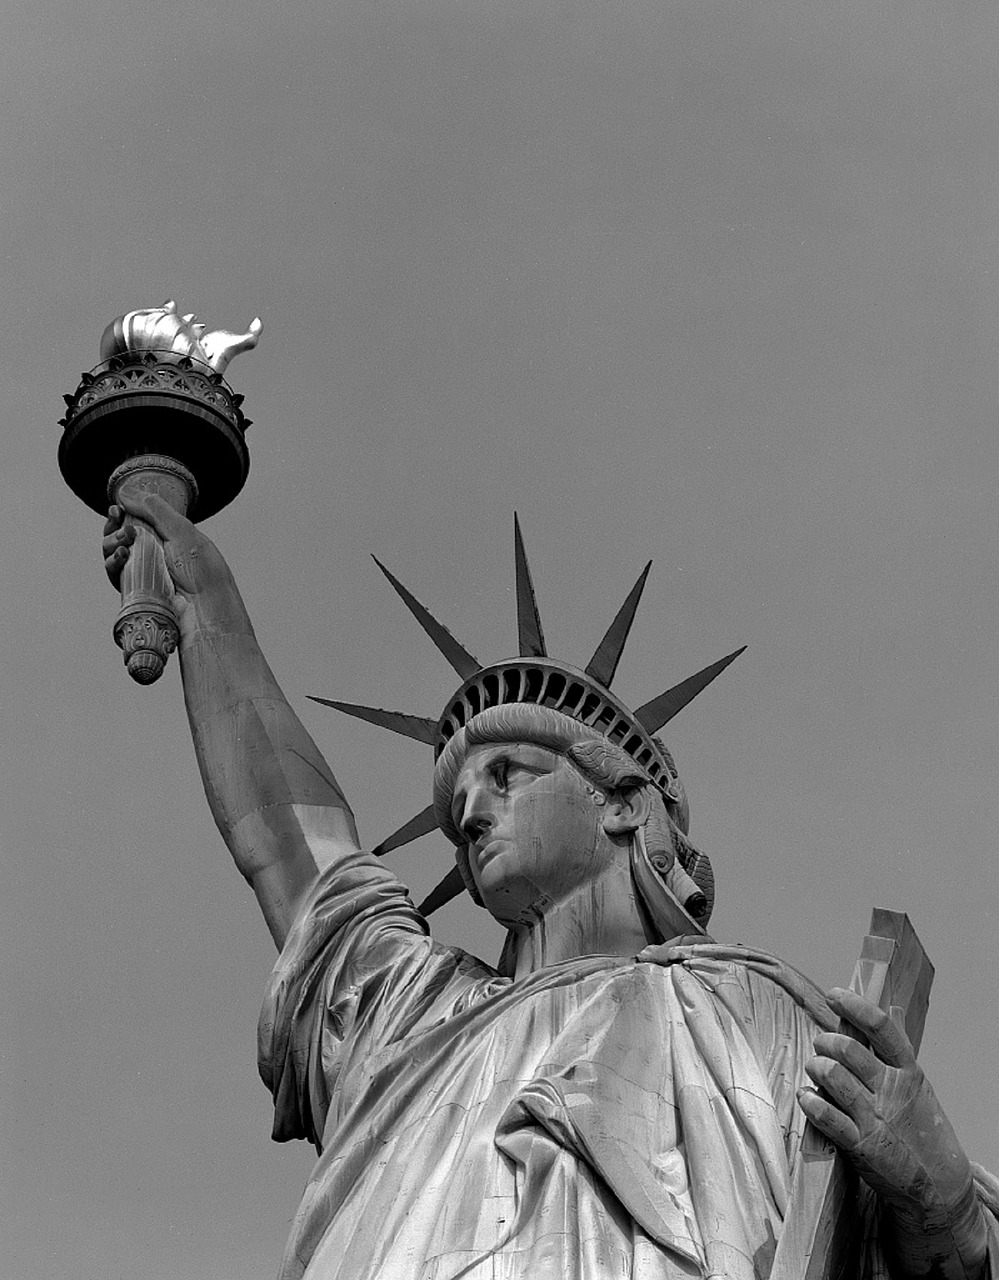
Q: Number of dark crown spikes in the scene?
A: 7